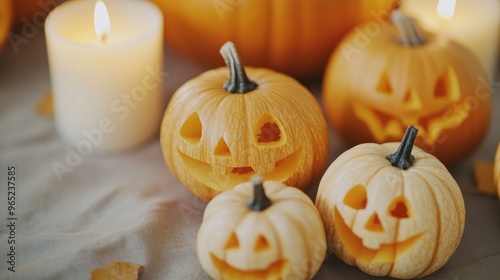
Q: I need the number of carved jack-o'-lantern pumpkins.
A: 4